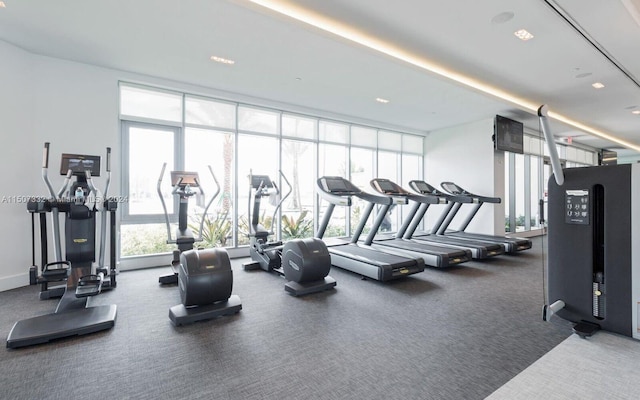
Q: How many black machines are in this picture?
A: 8